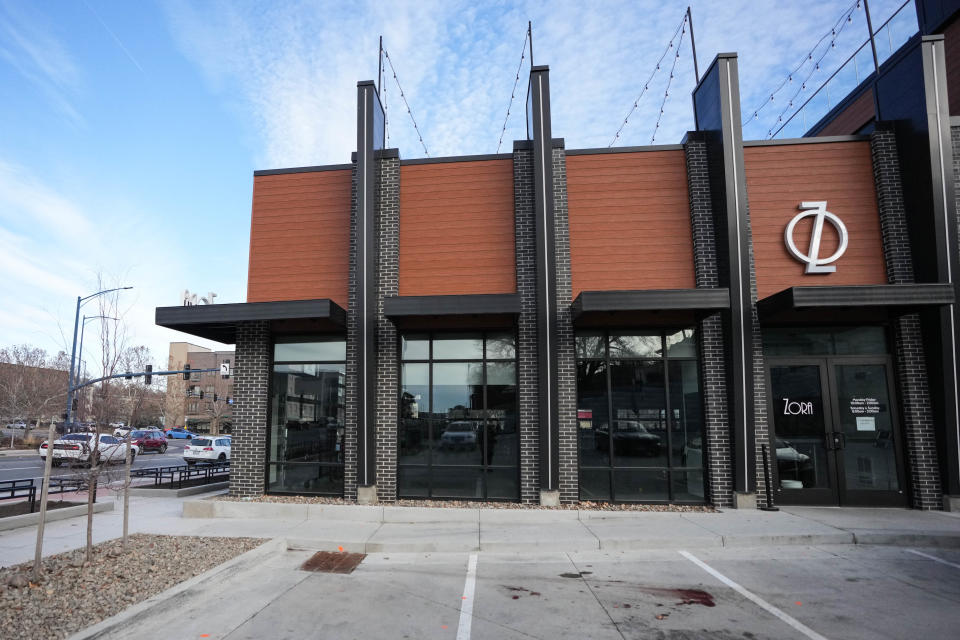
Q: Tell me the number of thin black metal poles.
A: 4